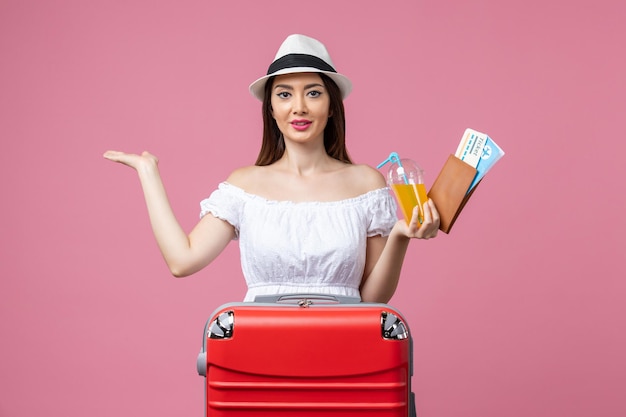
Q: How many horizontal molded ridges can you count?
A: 2